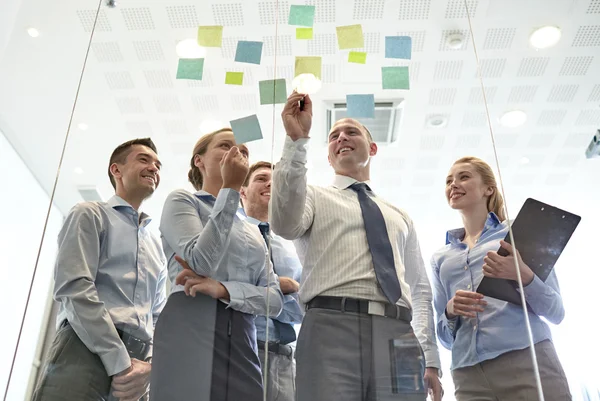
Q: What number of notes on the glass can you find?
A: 14